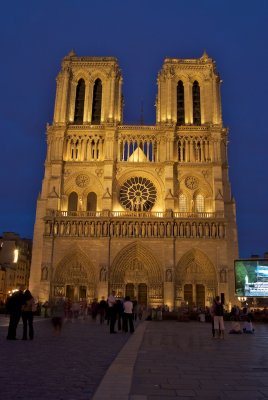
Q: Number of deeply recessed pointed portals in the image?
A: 3